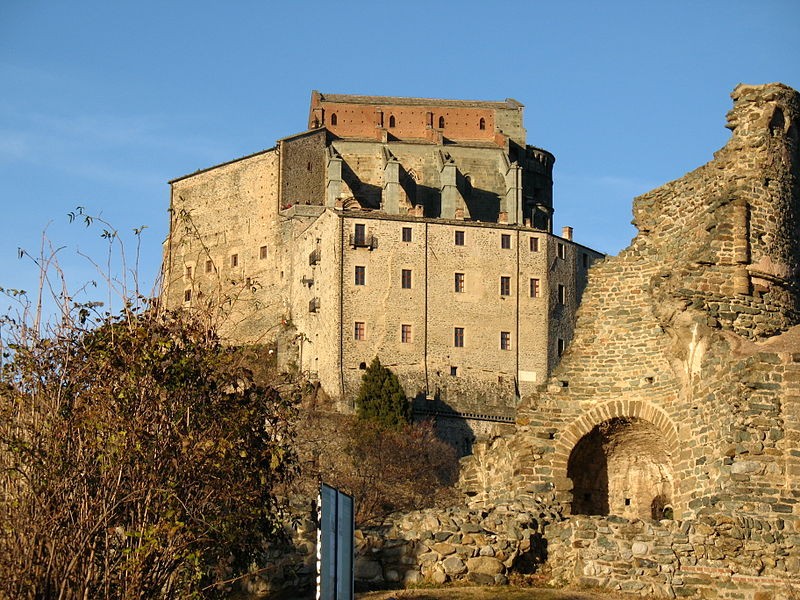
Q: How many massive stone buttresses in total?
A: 4